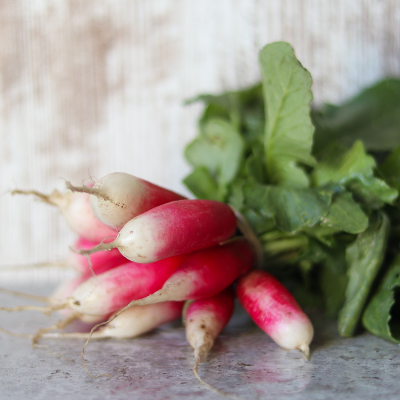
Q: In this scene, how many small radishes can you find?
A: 11